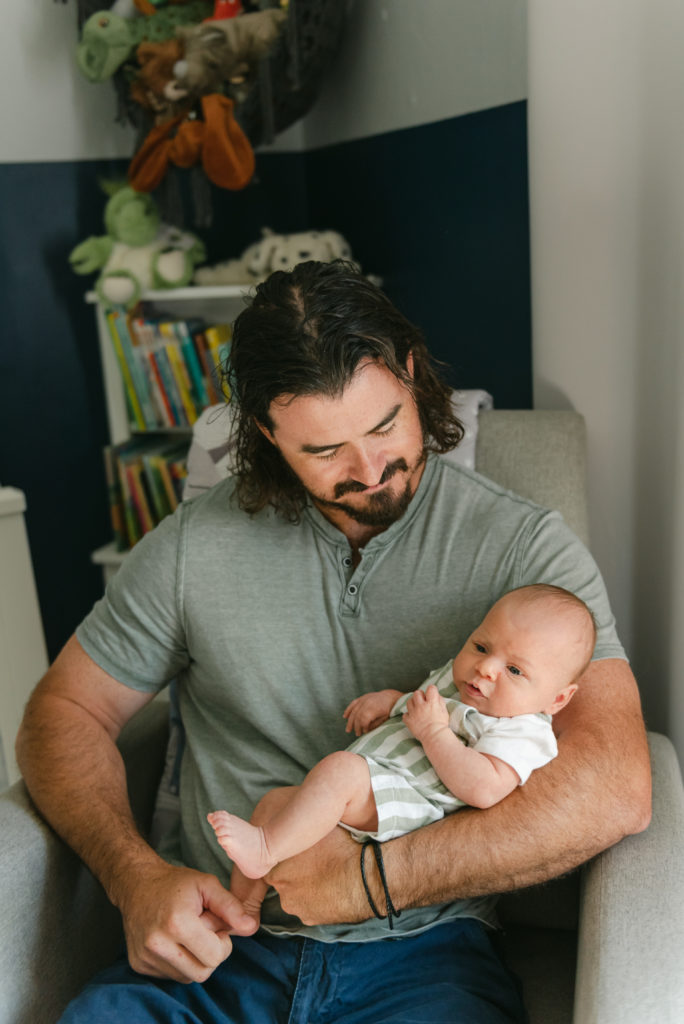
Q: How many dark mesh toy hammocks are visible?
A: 1